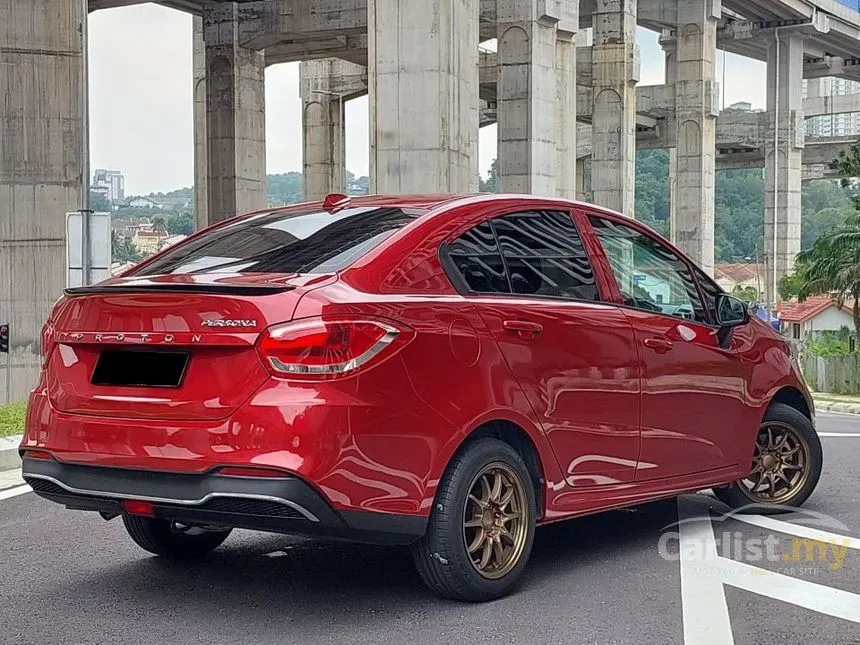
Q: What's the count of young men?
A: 0